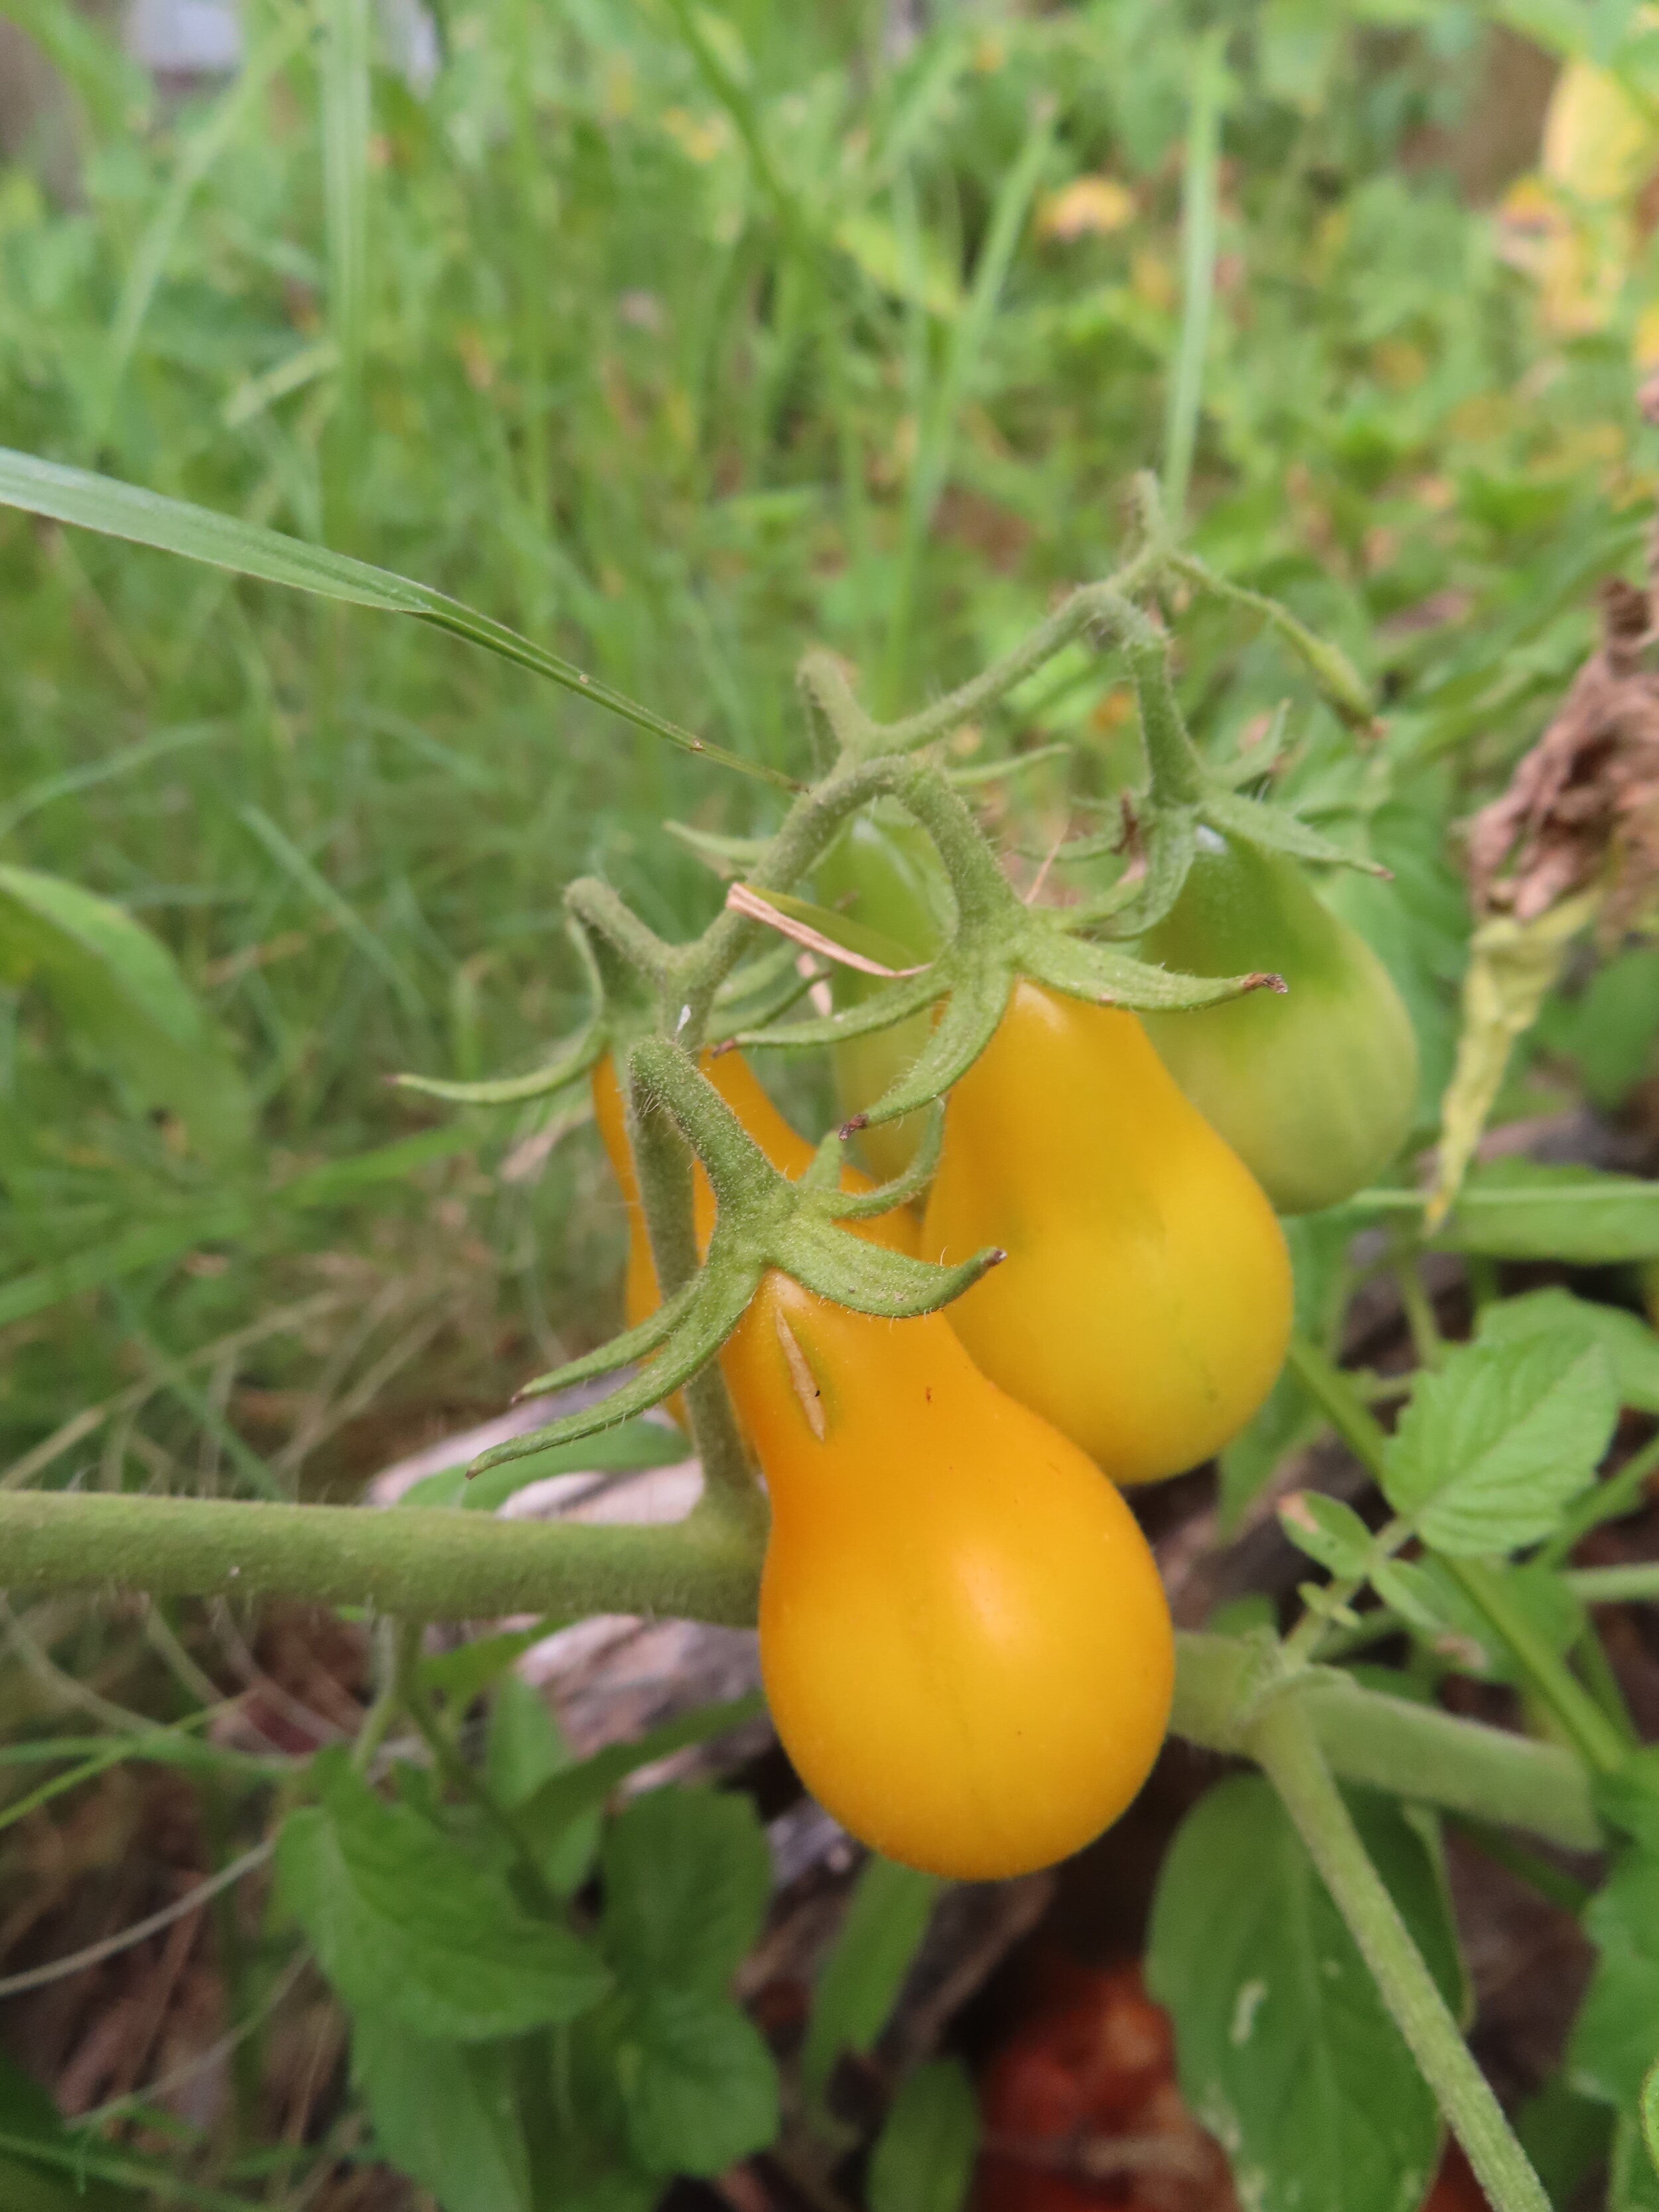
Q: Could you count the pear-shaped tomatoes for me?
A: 5